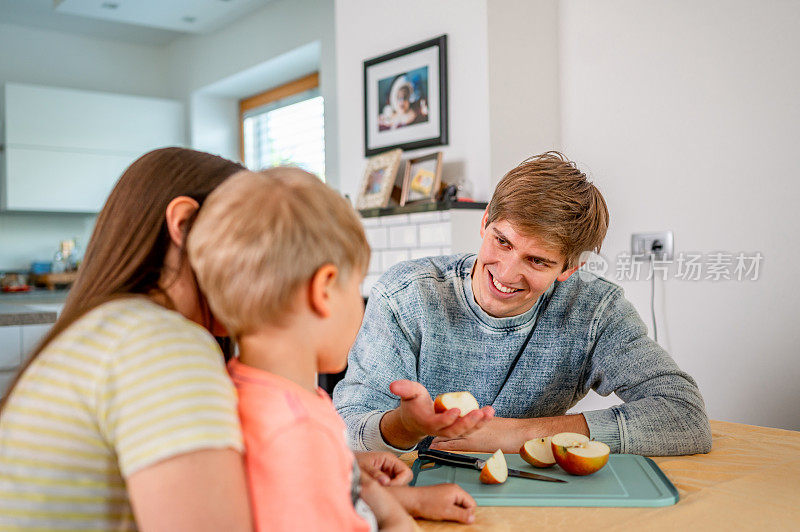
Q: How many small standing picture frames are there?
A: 2